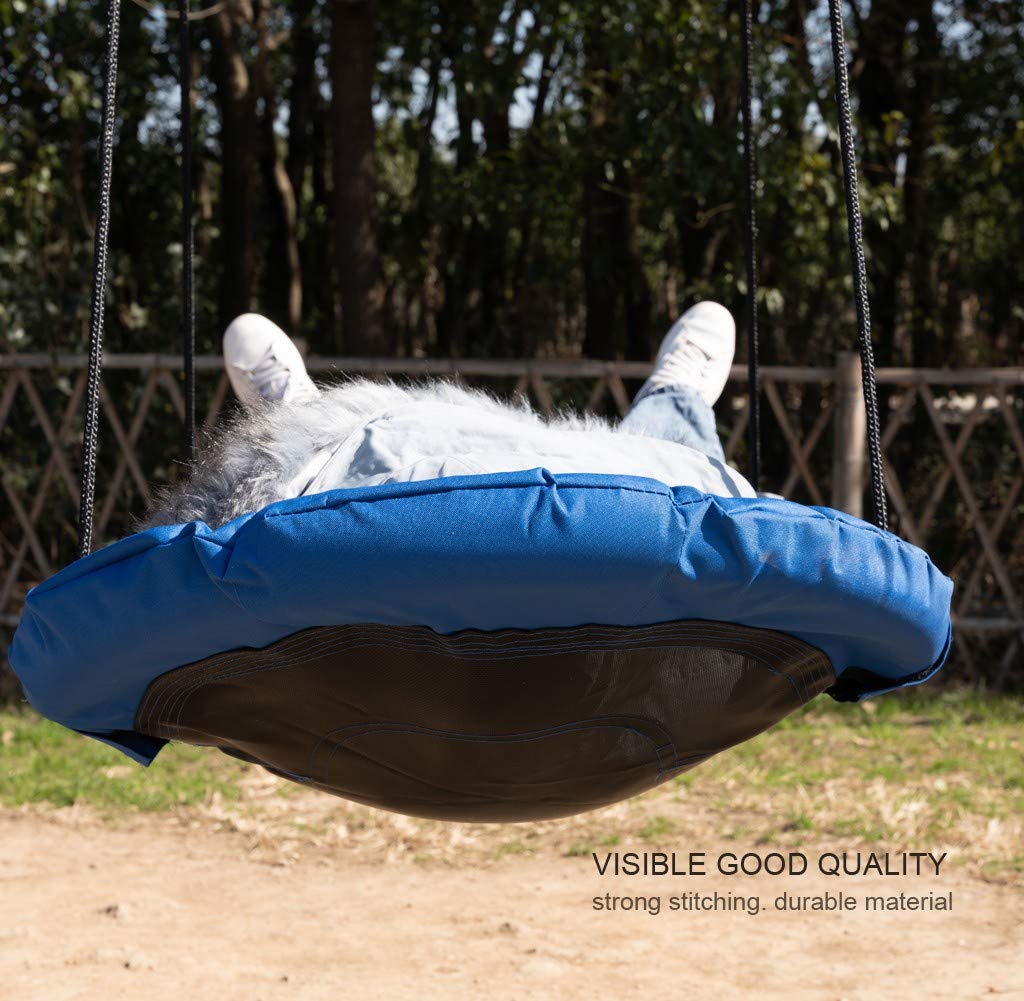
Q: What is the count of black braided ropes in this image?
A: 4